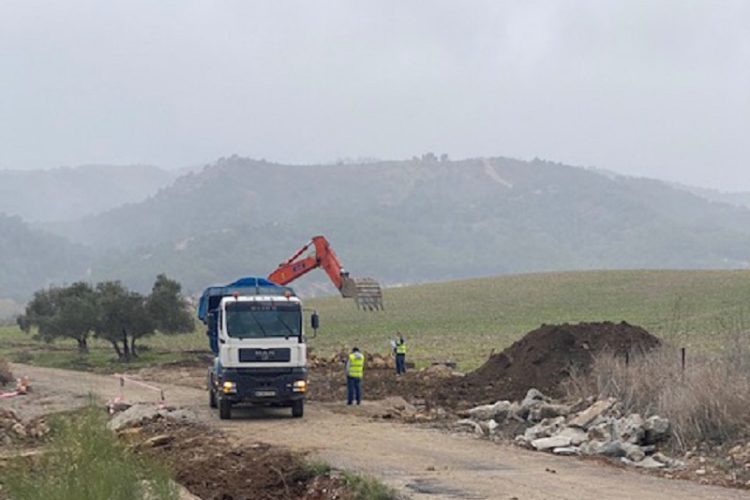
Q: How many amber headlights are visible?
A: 2